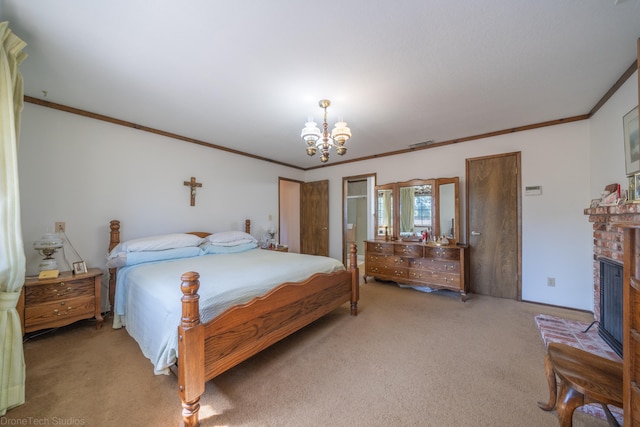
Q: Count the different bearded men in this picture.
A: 0